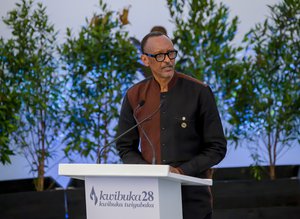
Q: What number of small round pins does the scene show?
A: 2